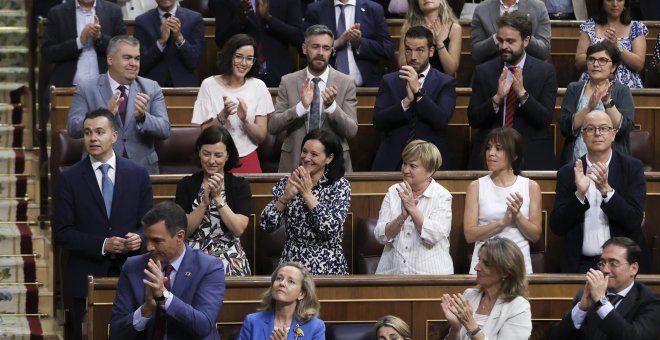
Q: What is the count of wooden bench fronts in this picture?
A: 4